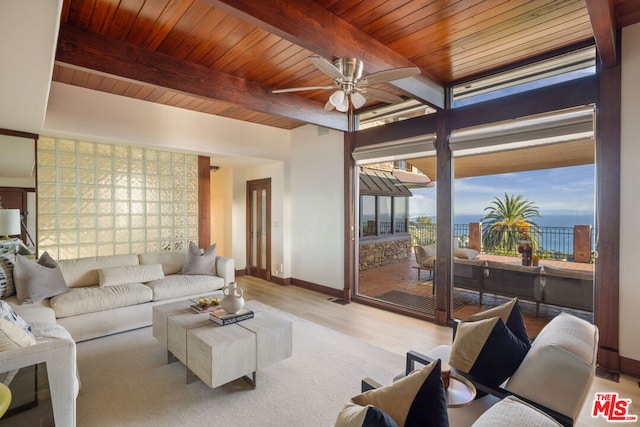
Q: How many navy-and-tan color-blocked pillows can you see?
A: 4